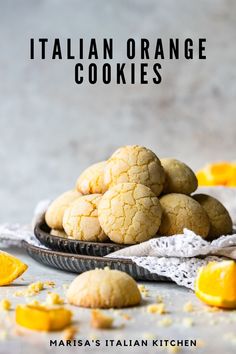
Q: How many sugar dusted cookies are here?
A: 9